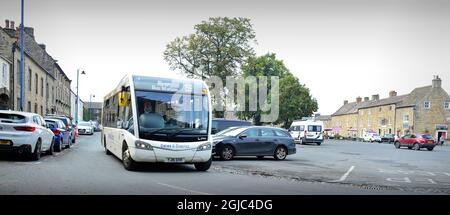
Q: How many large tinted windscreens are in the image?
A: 1